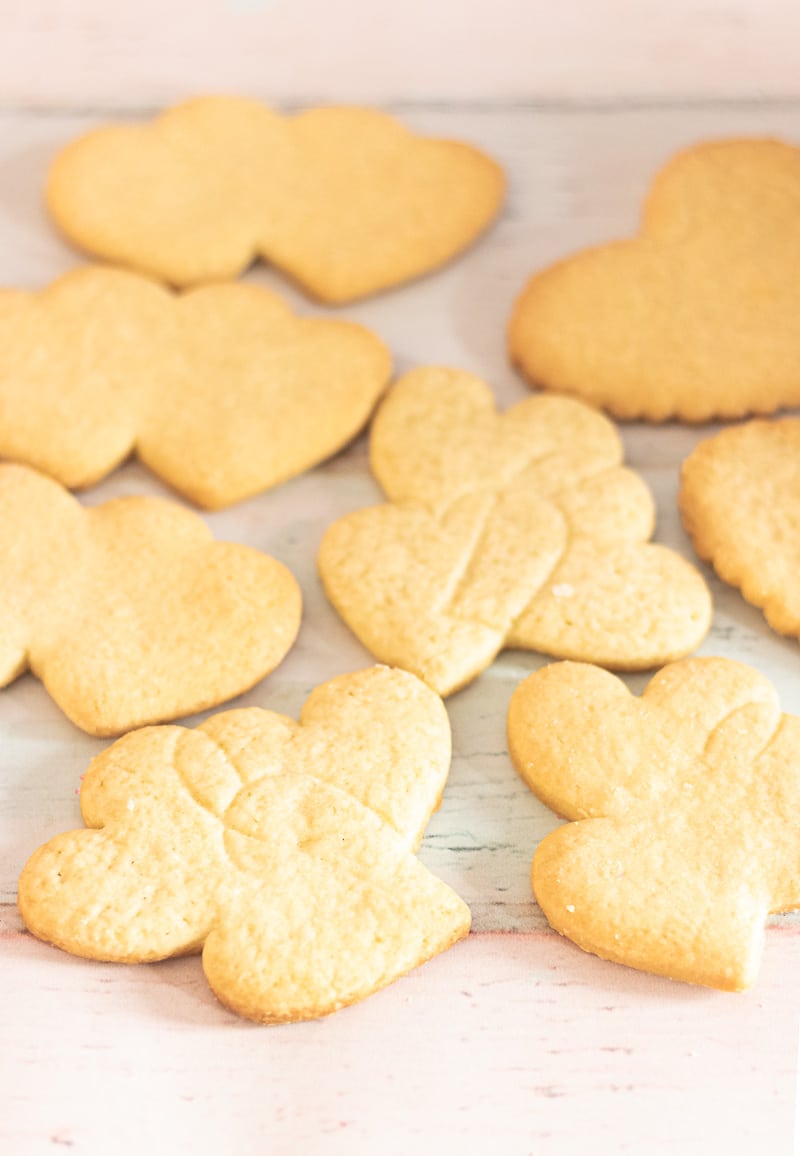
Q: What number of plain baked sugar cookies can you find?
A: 8